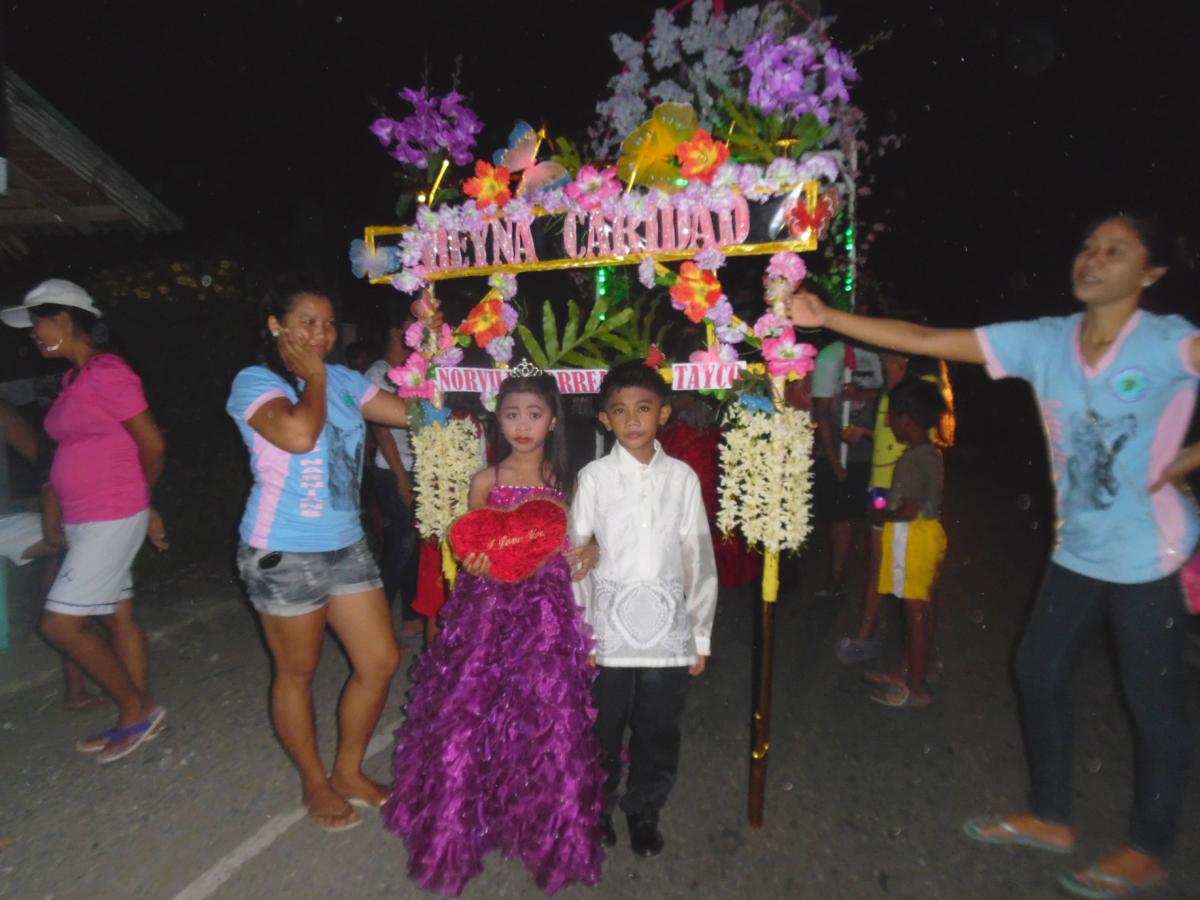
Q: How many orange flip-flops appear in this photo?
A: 0